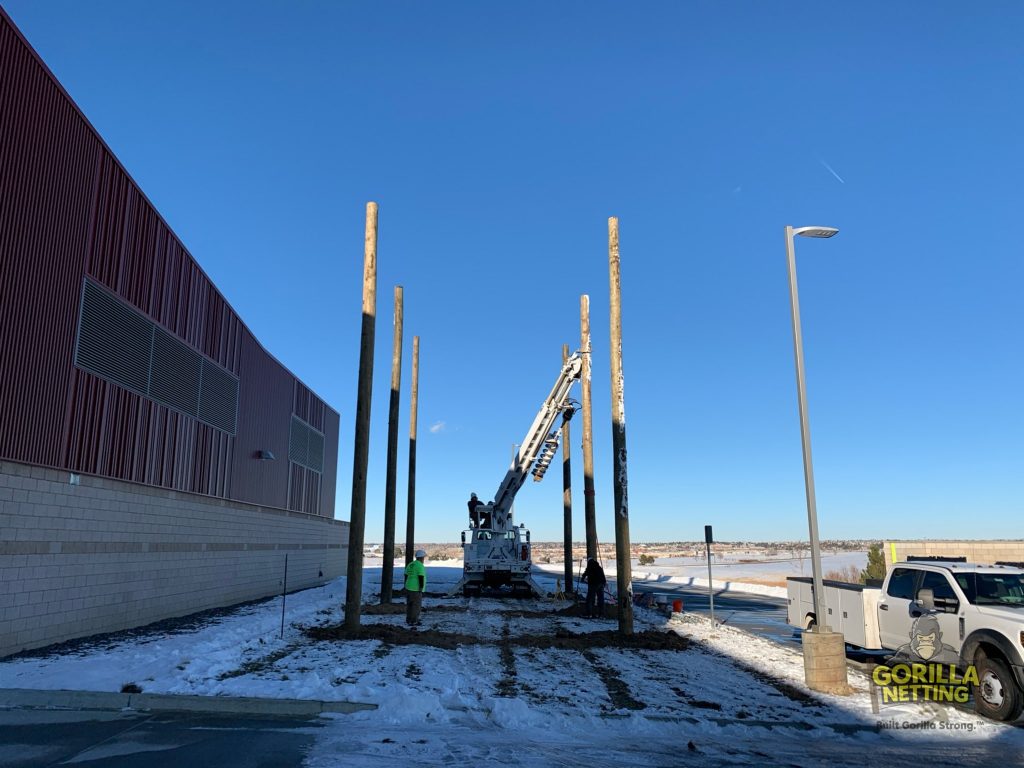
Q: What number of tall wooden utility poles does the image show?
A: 6